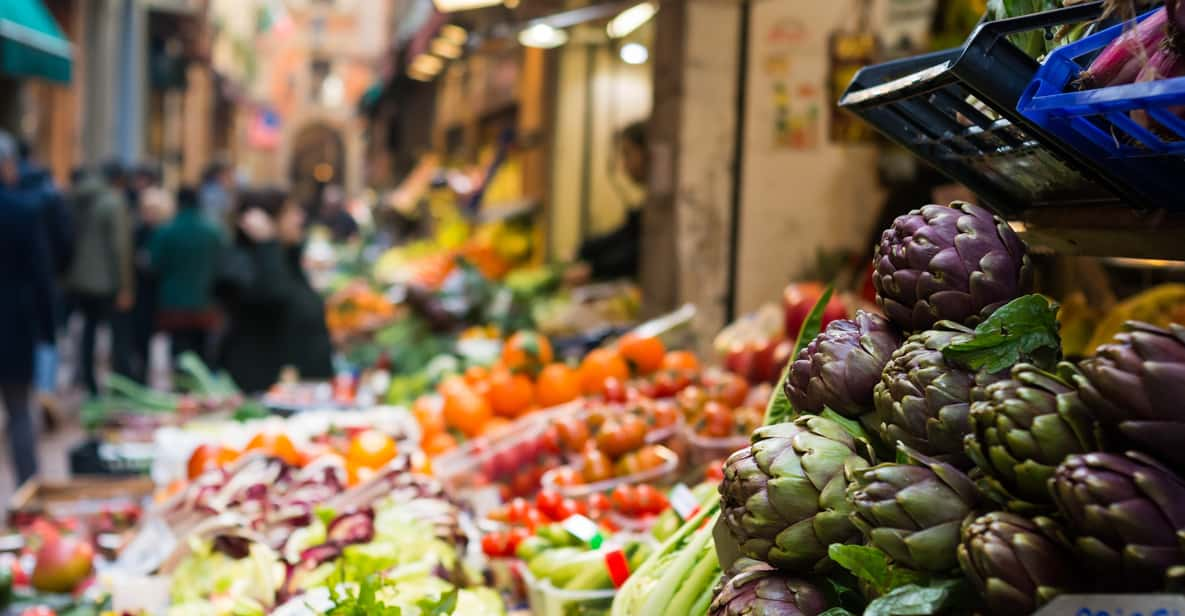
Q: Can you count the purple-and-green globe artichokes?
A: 10